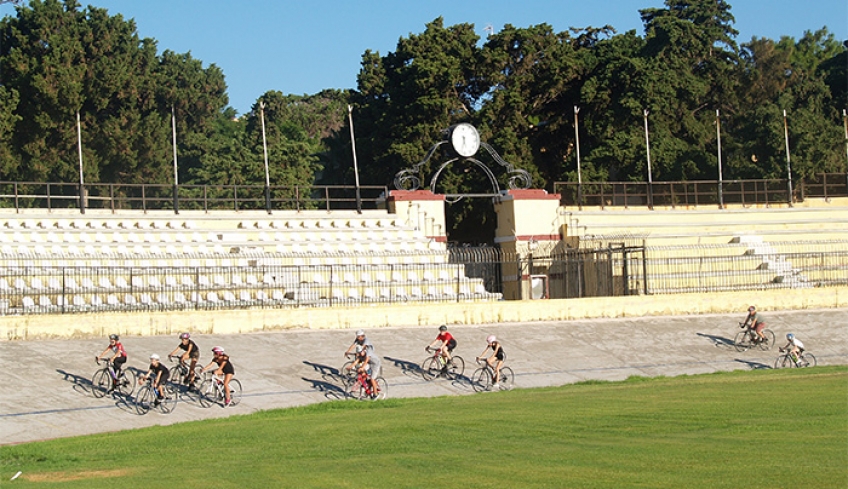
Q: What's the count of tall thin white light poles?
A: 9